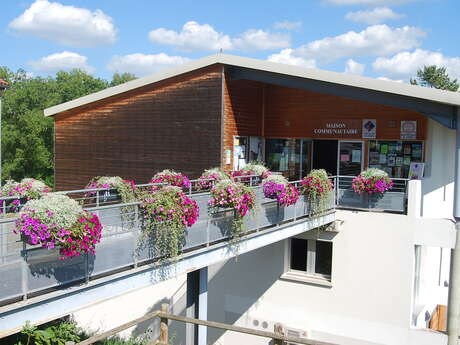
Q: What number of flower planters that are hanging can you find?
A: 11